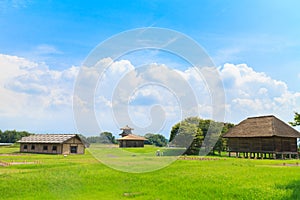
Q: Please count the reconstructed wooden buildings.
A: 3